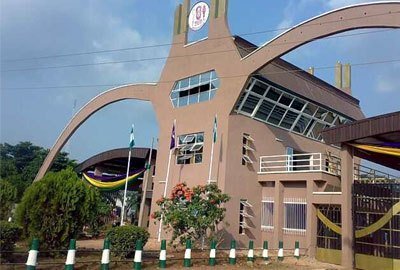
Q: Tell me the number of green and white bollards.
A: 12